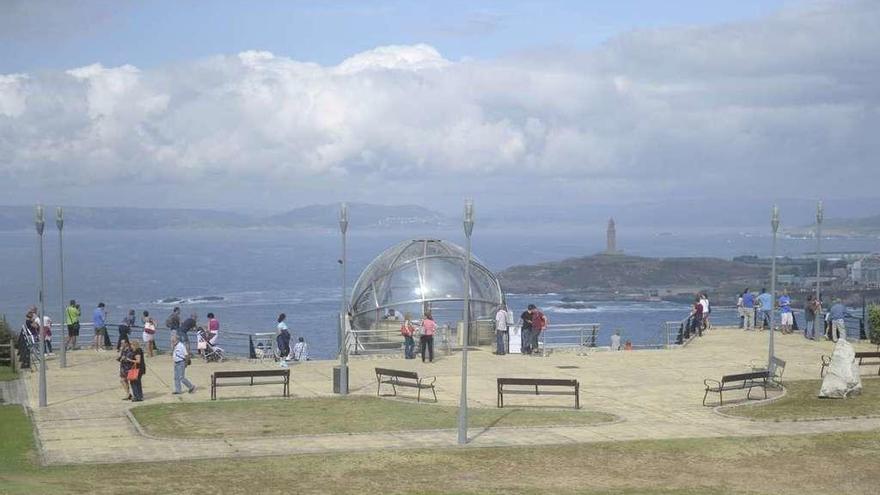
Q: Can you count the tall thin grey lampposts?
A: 6